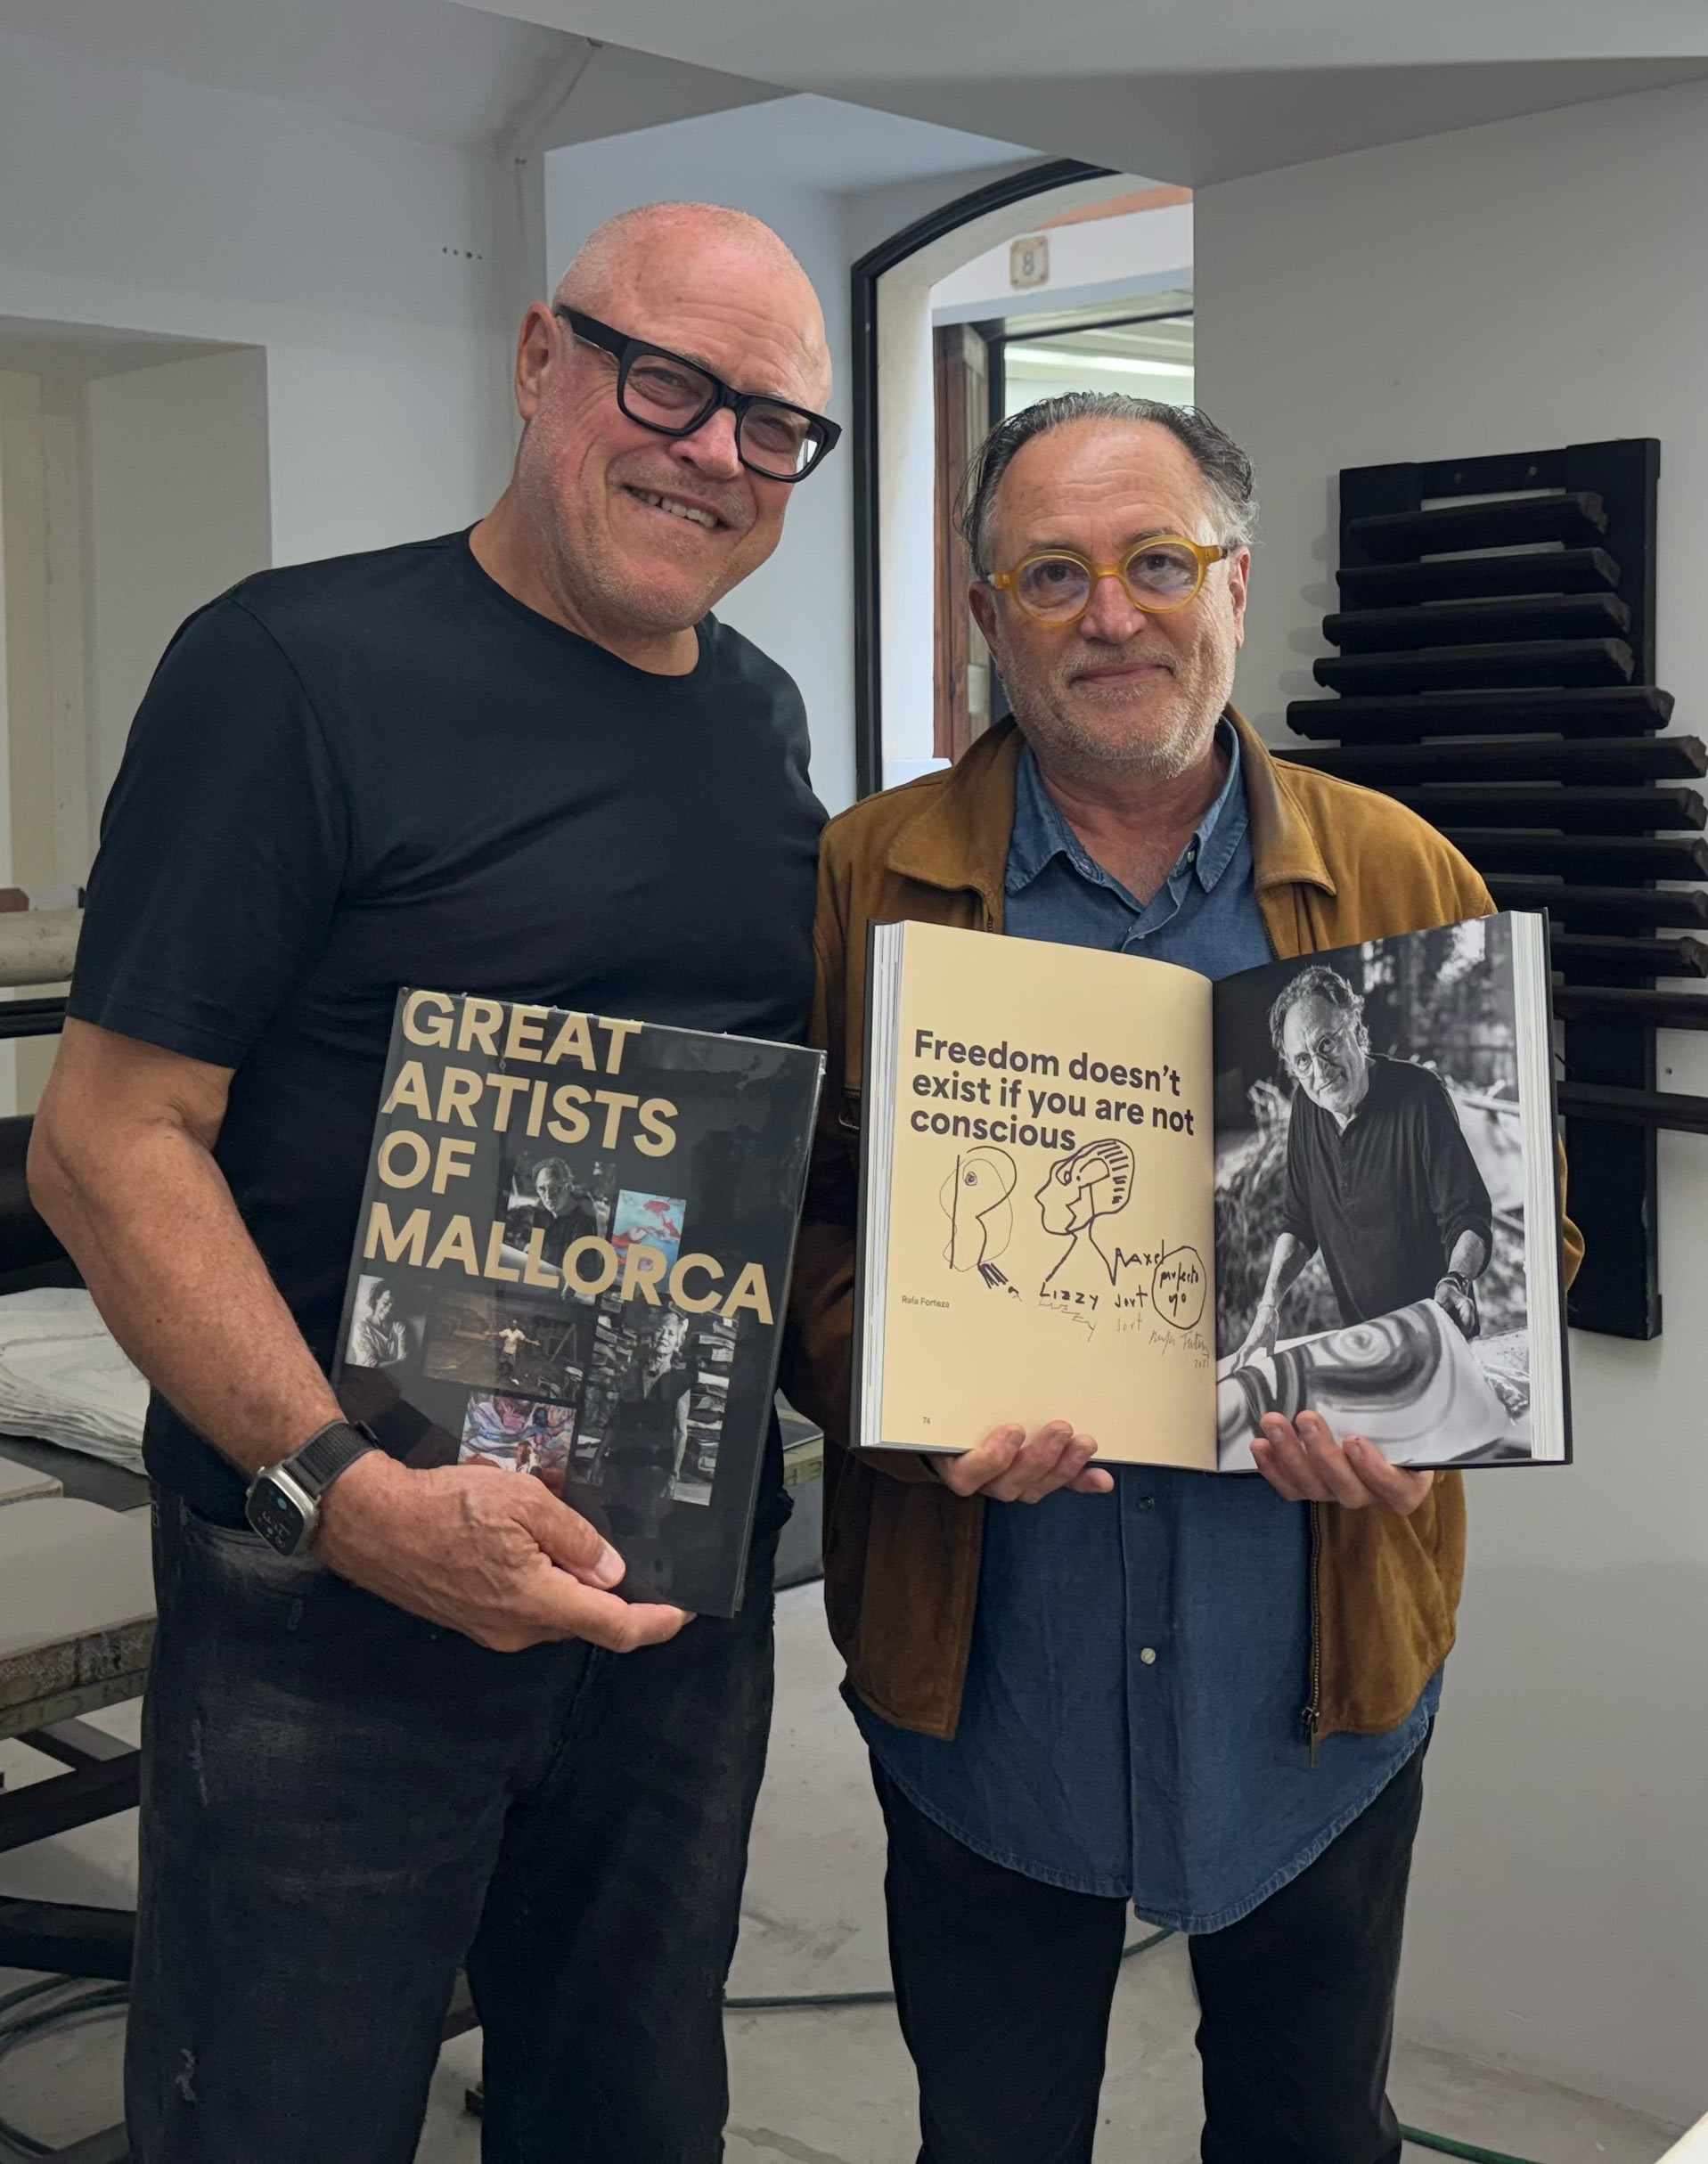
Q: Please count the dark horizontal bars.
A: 12